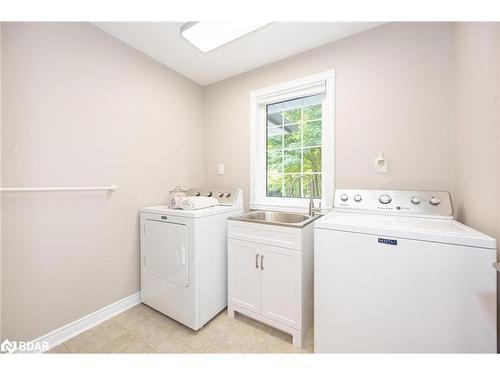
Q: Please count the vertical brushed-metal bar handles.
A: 2